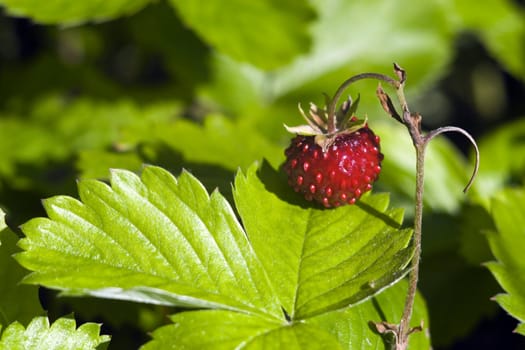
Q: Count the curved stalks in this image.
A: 2